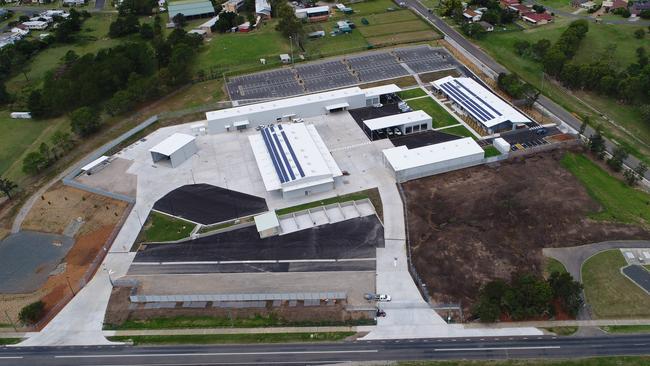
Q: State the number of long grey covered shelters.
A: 1